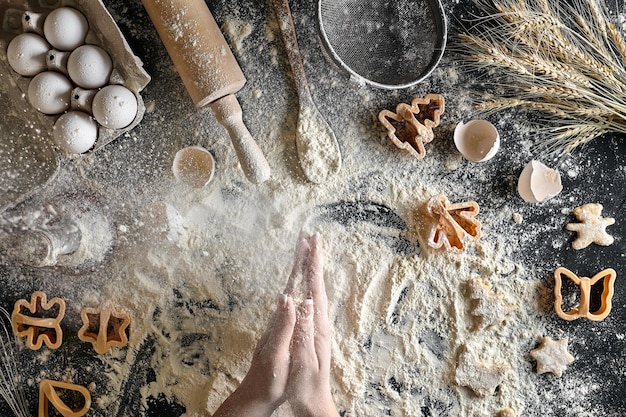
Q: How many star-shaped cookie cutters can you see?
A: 1